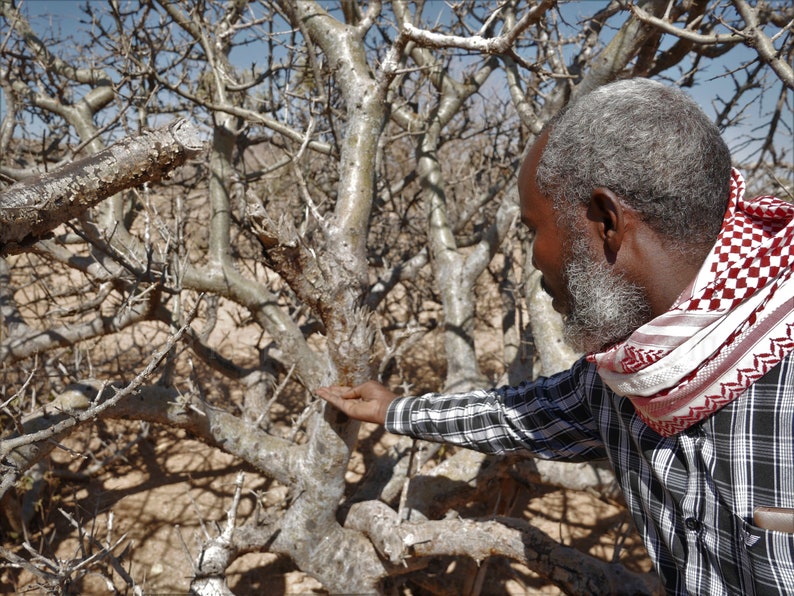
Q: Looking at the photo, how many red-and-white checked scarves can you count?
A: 1